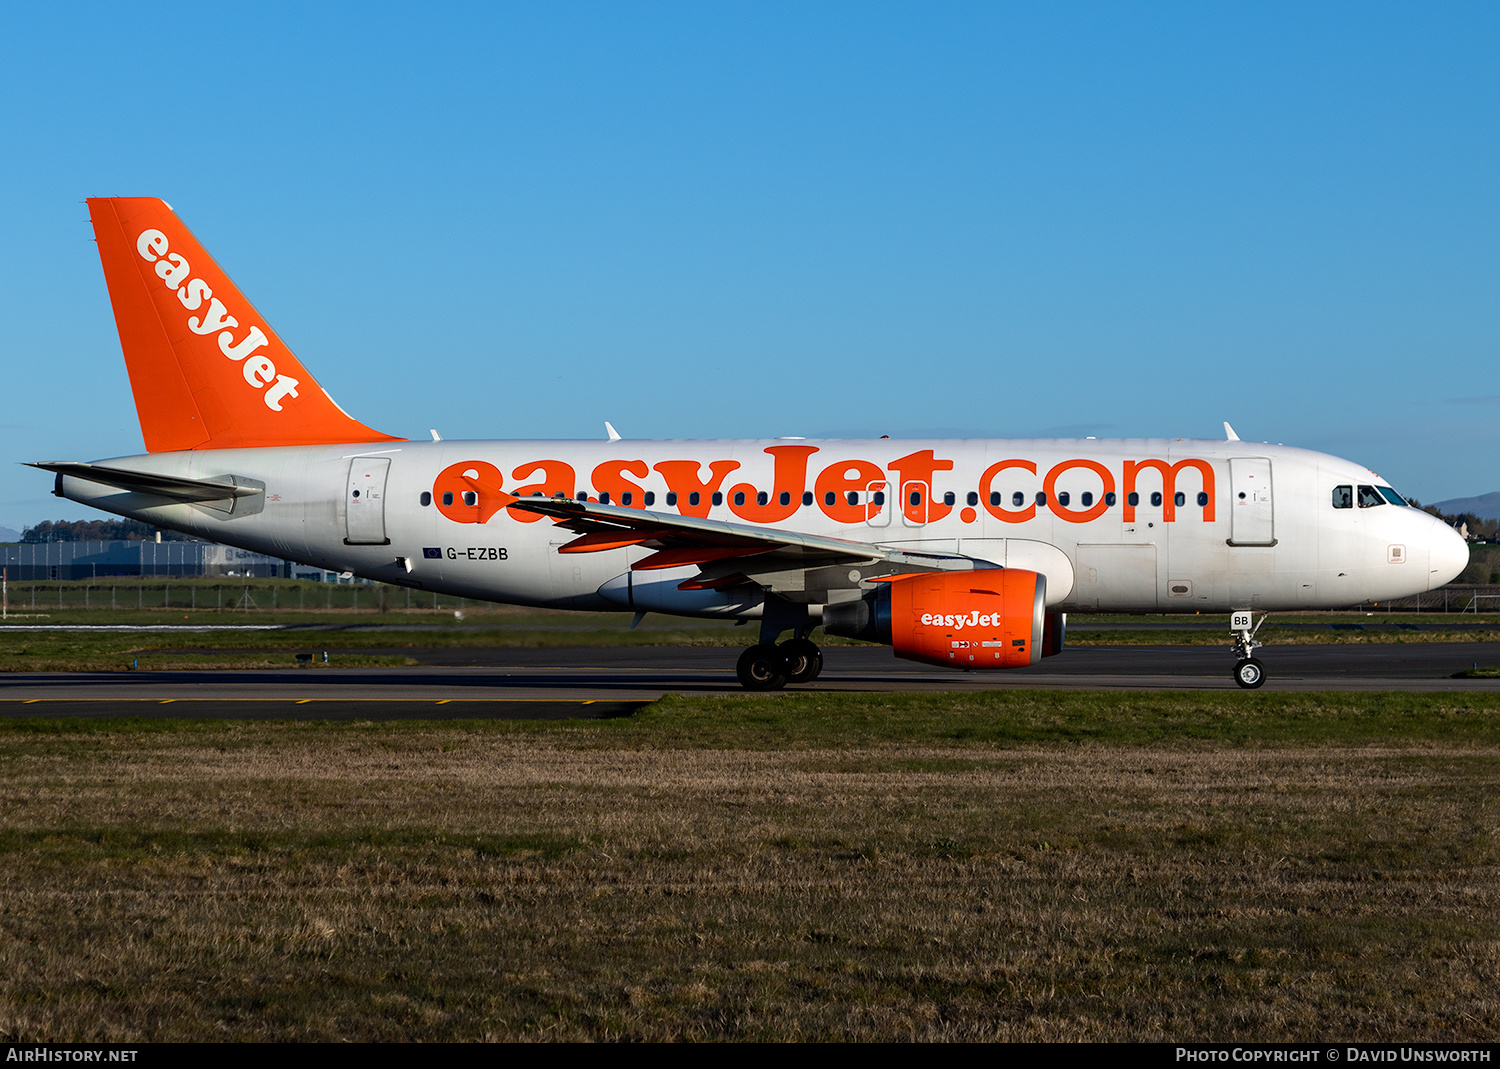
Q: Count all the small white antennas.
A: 3